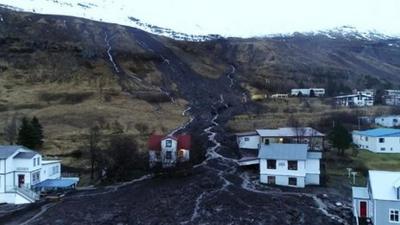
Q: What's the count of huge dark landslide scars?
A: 1